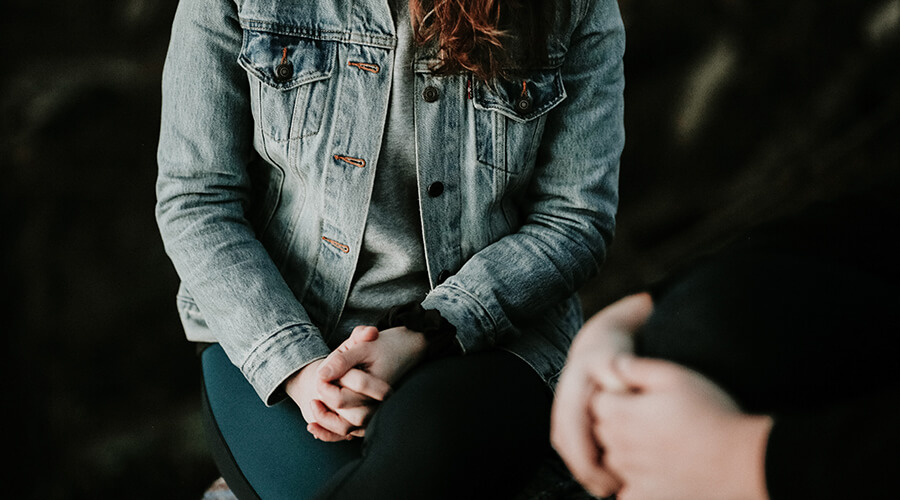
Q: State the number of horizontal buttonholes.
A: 3